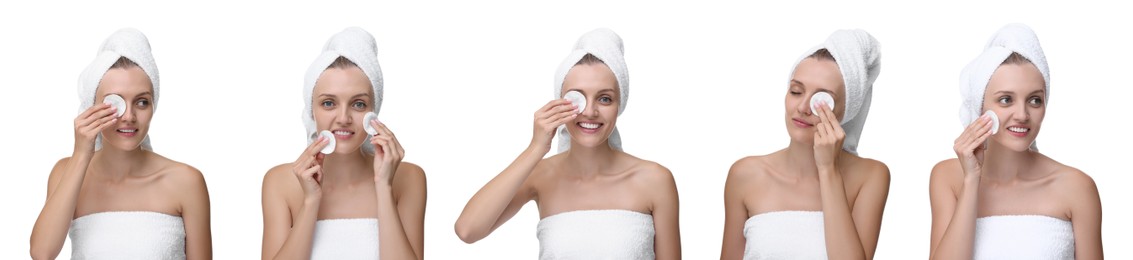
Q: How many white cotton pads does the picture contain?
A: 6